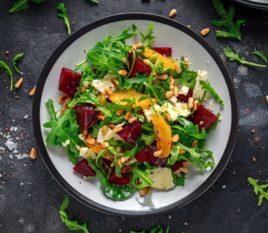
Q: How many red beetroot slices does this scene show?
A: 11